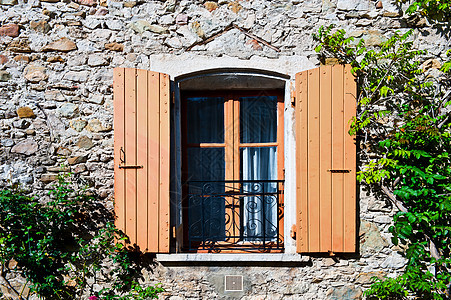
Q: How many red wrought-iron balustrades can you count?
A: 0